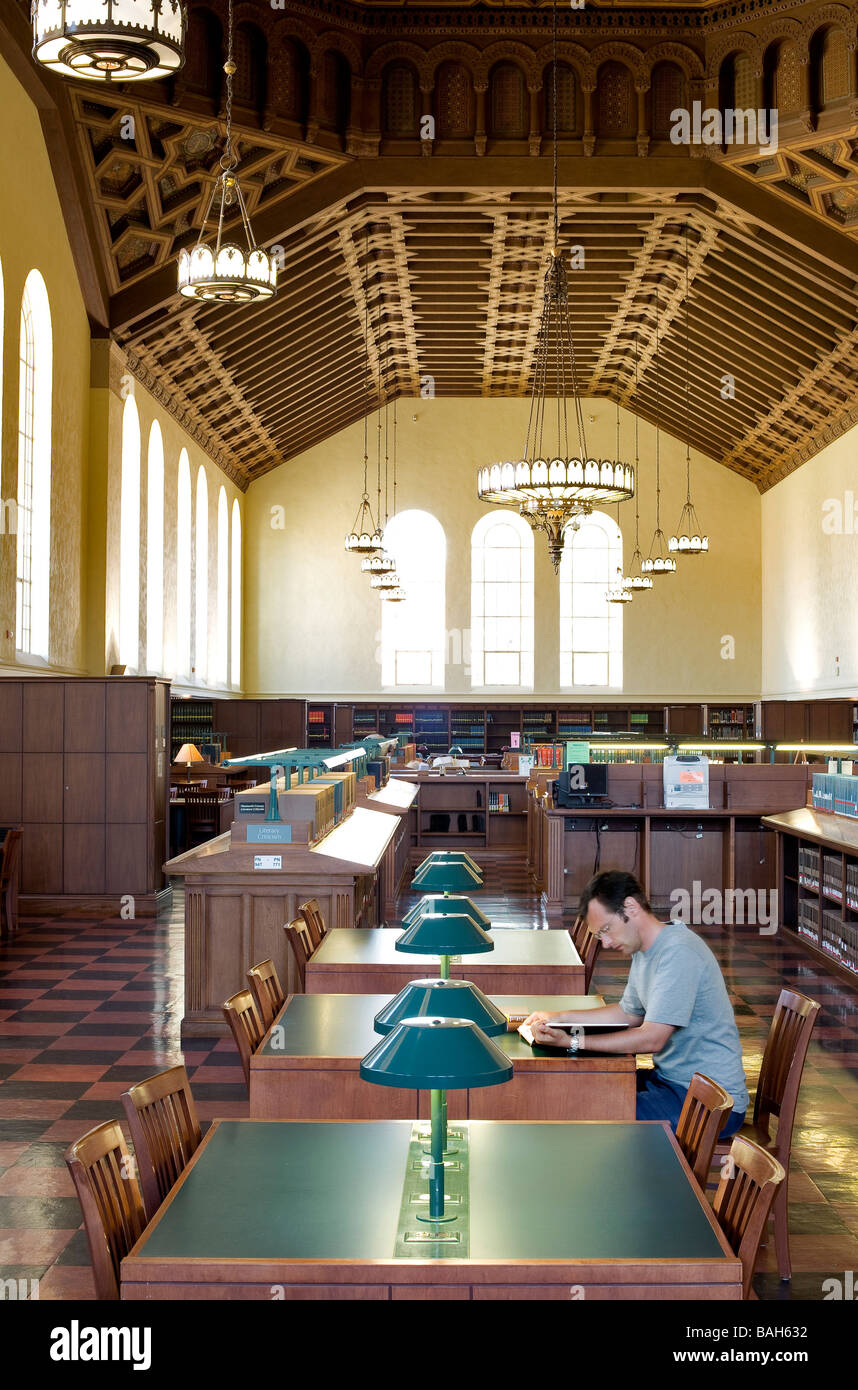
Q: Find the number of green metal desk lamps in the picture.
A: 6